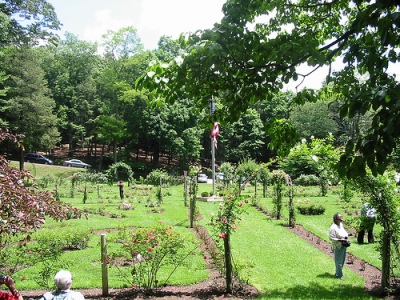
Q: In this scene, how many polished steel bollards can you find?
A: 0